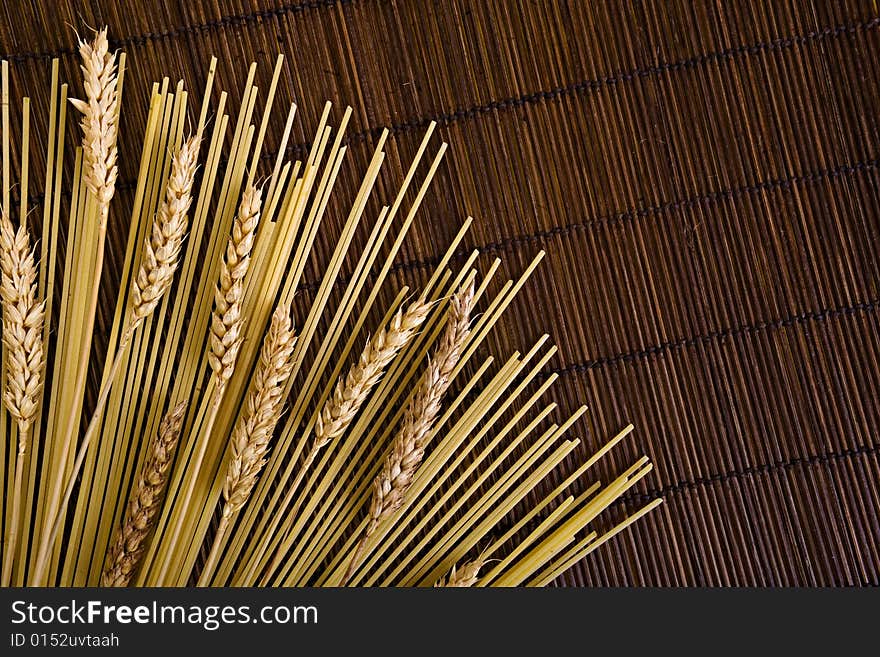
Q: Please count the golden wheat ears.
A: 9